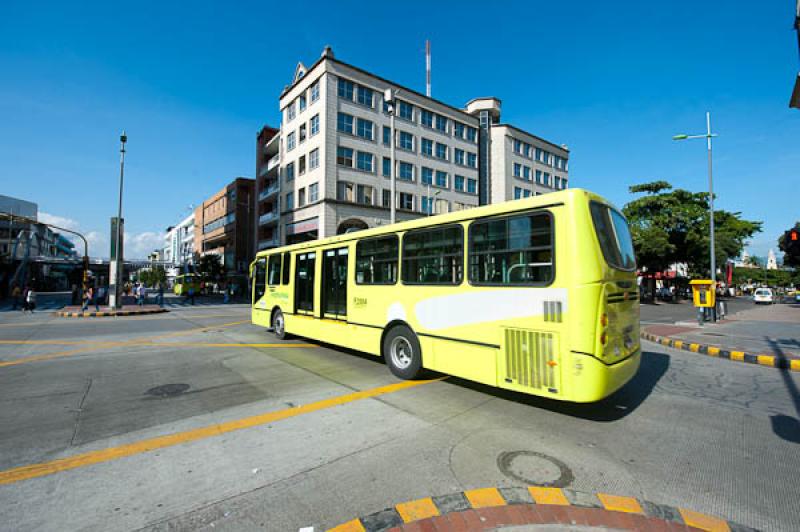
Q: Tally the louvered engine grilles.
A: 2